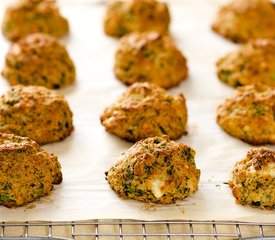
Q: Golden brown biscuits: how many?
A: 12